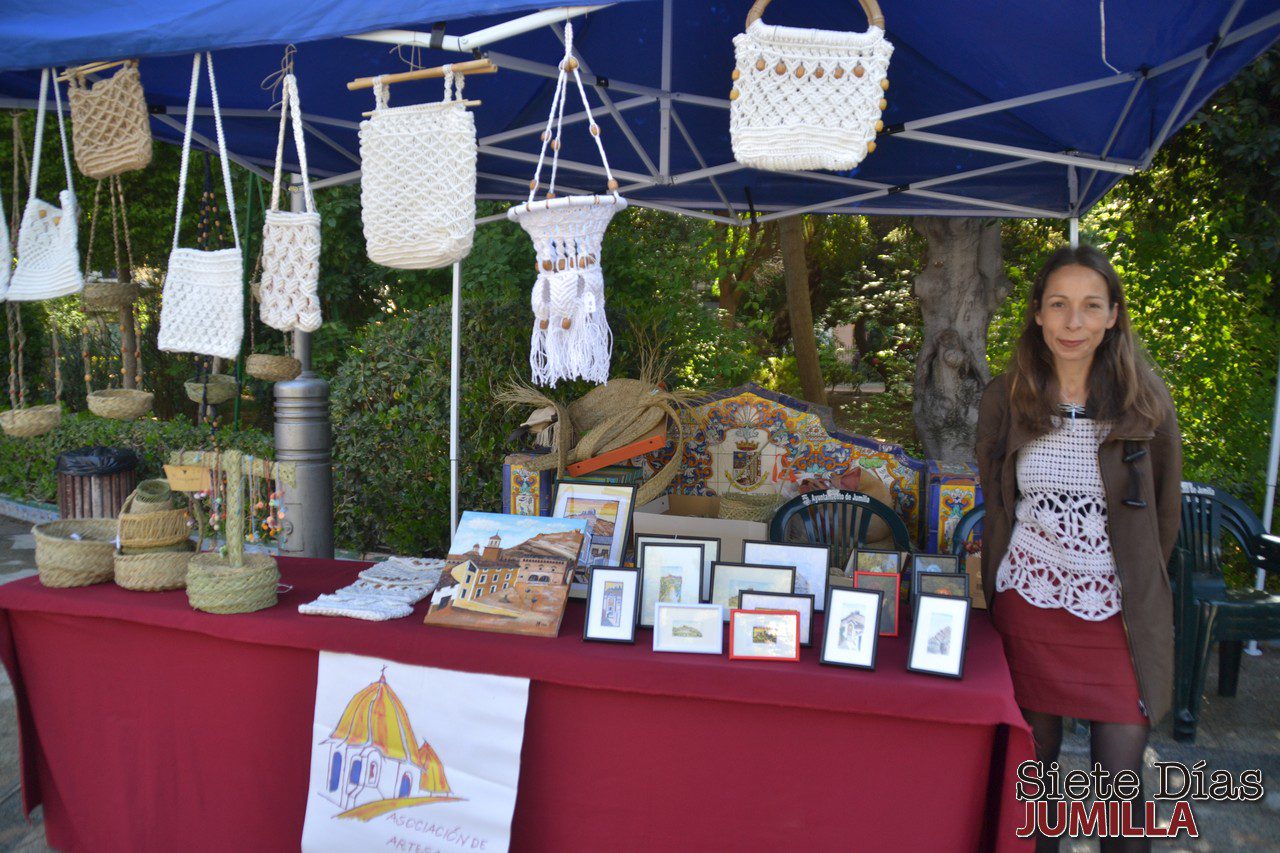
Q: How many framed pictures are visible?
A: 15